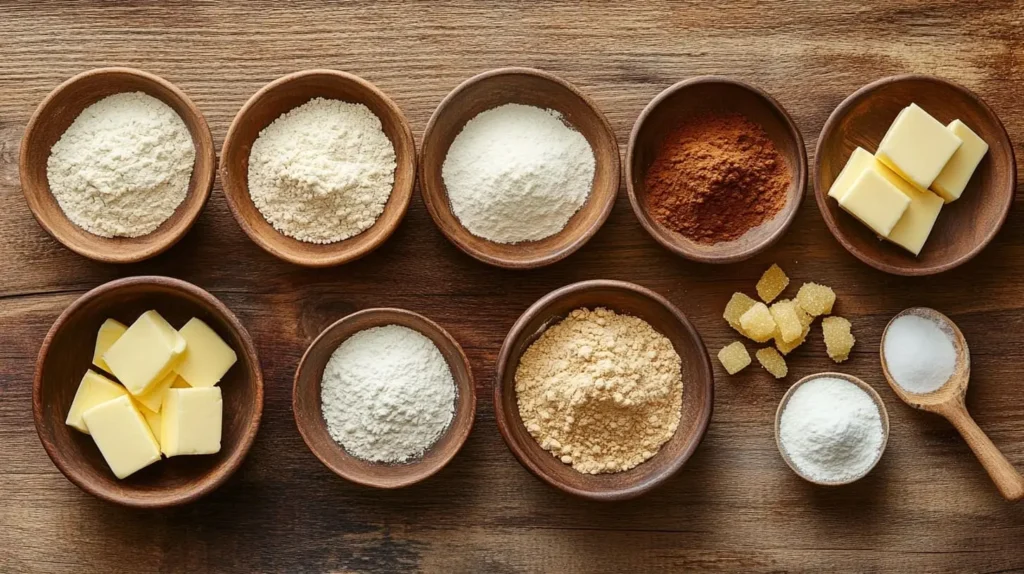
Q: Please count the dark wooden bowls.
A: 8